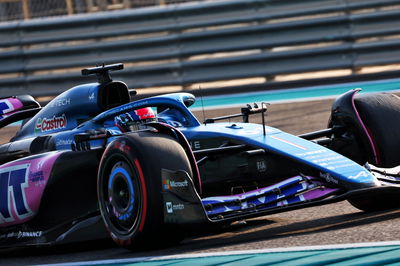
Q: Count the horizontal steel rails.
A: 3